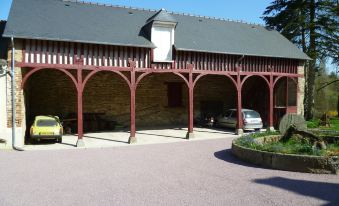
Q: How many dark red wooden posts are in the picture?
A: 5